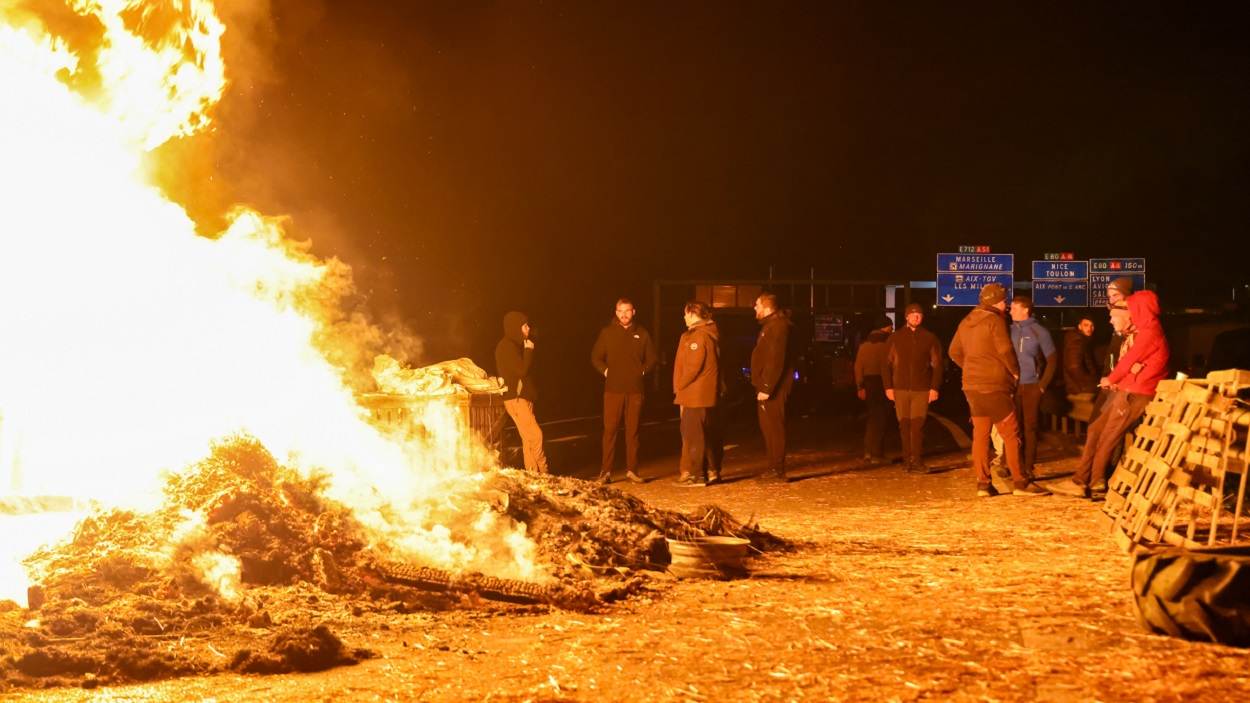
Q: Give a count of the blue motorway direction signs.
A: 3